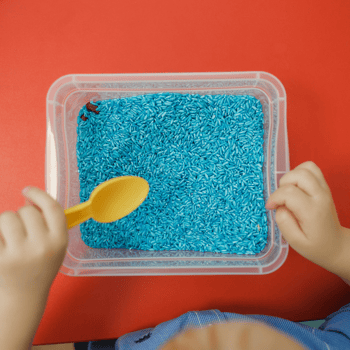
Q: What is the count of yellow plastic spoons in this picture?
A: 1